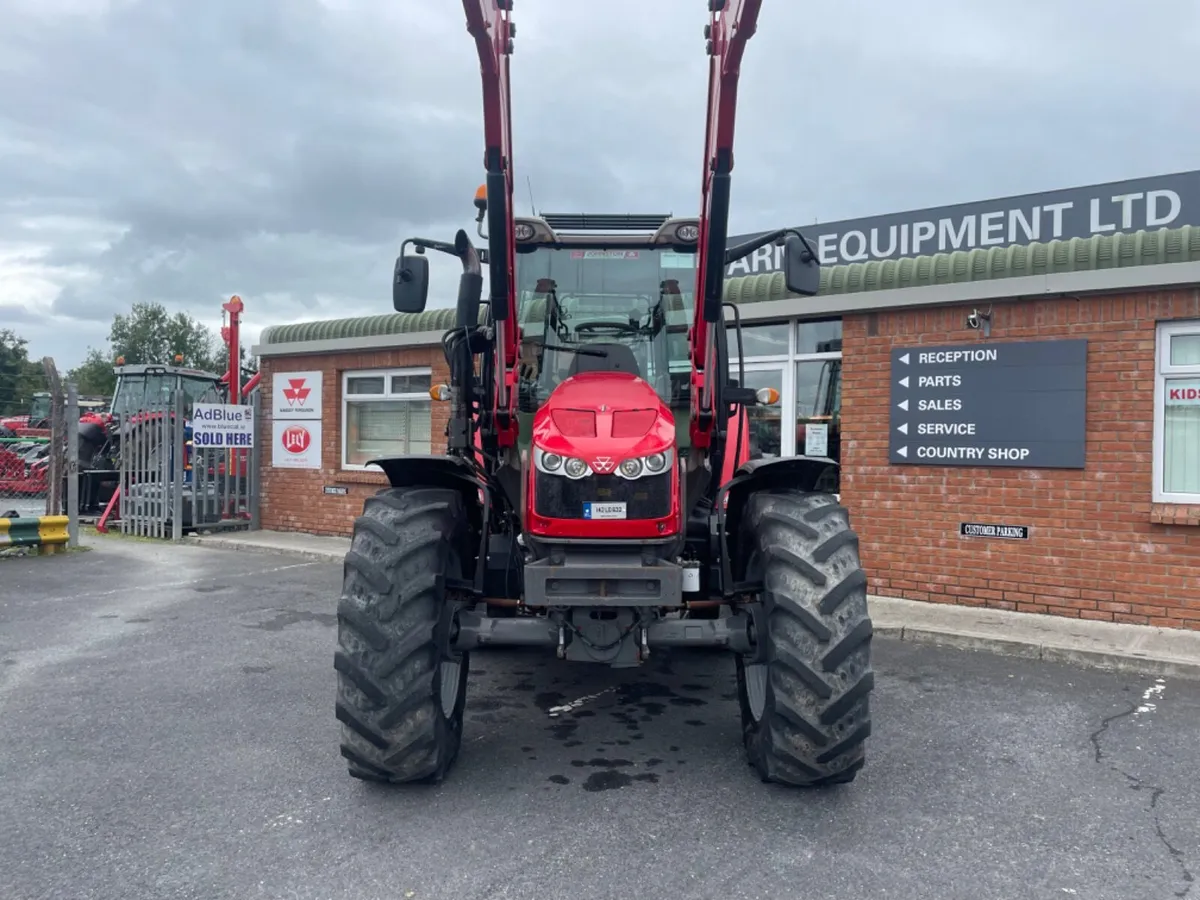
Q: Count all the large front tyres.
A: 2